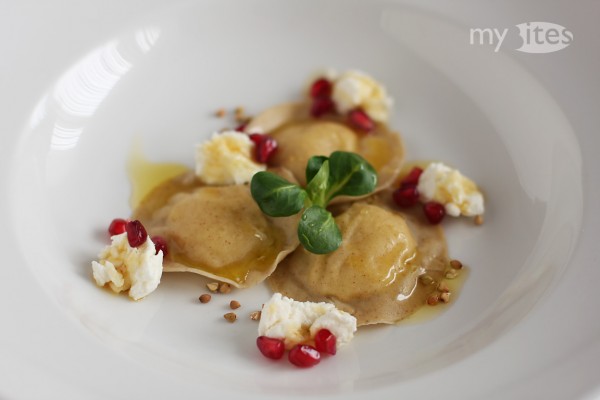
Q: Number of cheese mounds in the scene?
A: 5